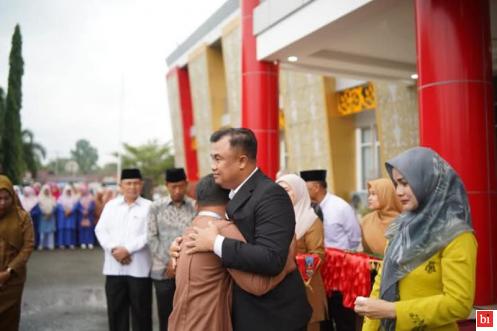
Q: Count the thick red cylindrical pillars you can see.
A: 2